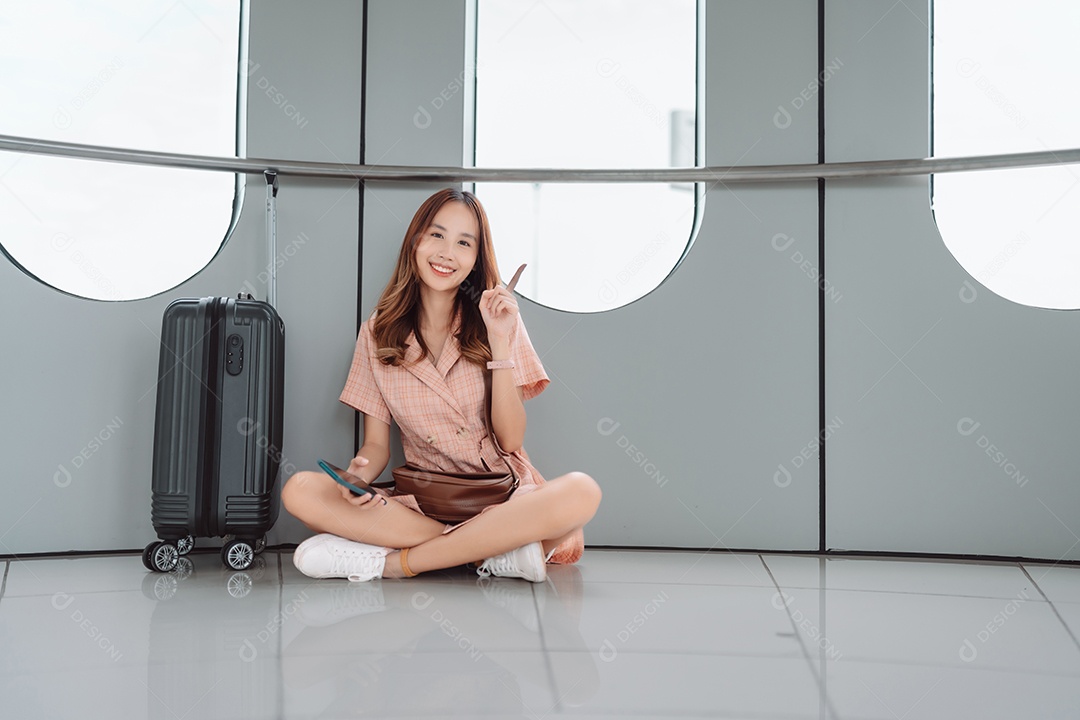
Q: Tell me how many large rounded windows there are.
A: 3